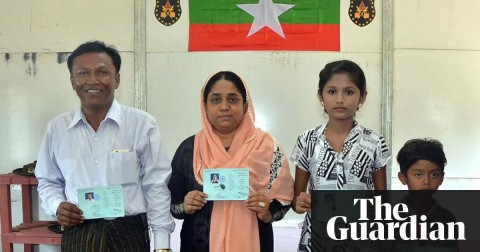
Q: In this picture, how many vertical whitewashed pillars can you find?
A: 2